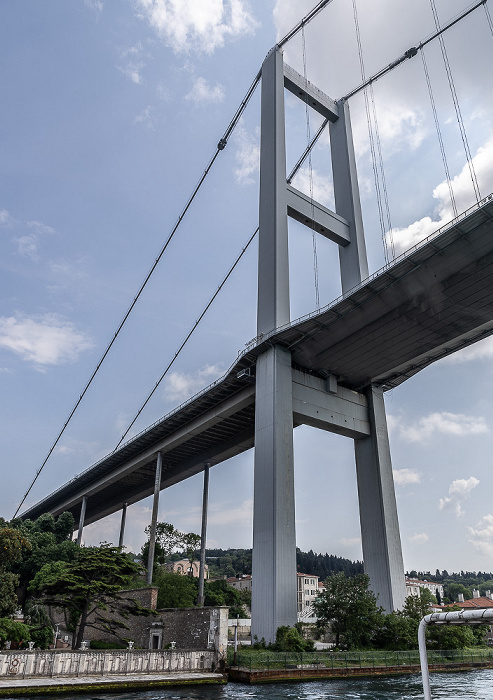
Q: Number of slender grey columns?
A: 4